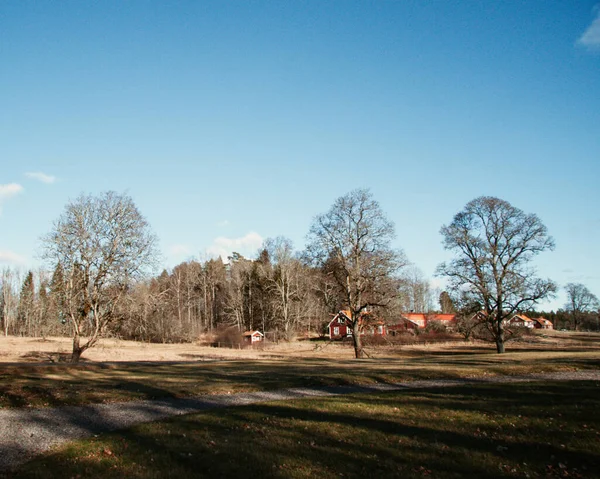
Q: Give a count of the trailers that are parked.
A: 0